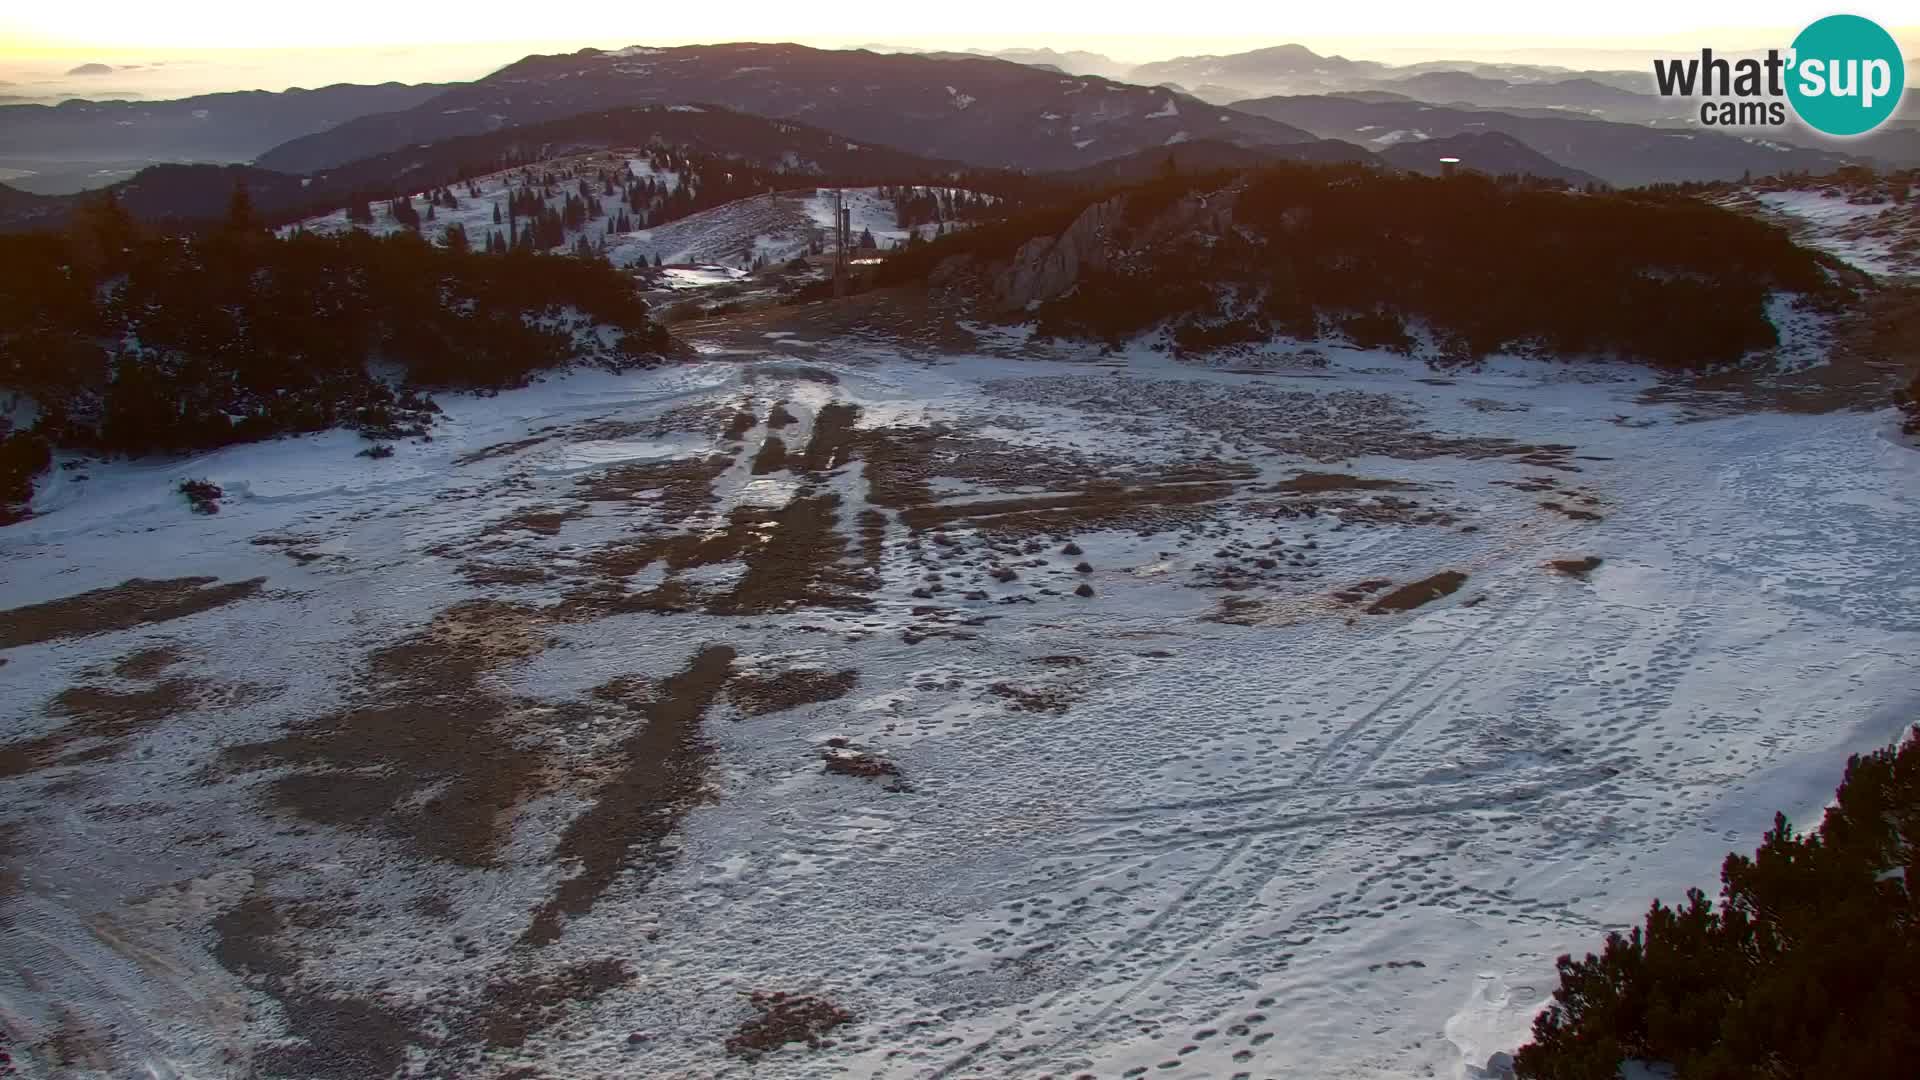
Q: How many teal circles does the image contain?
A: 1